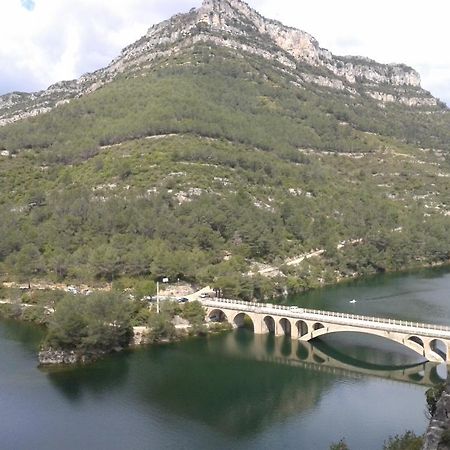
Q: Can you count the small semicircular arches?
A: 8